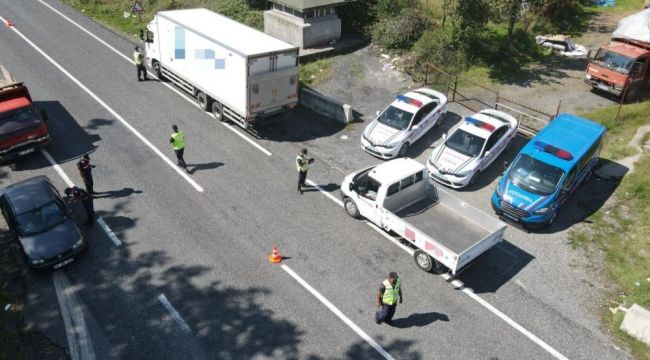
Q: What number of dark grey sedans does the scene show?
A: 1